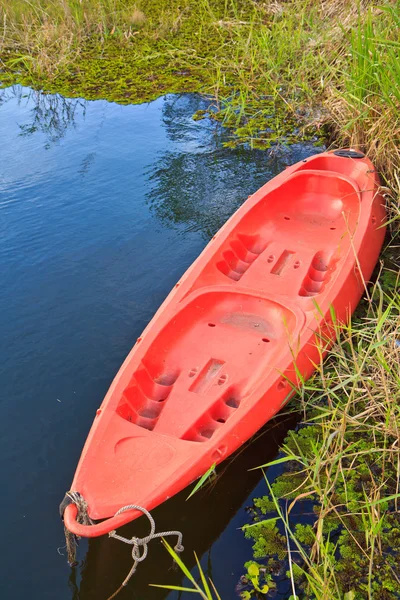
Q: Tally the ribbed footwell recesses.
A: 4